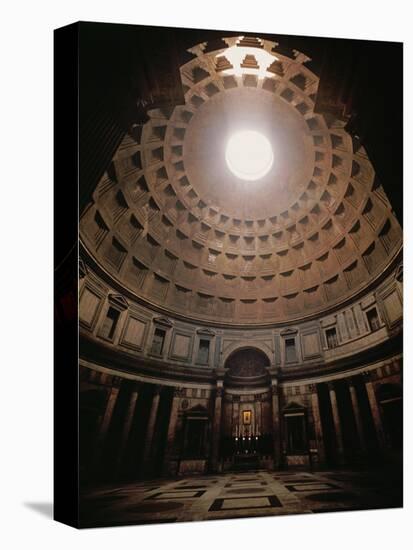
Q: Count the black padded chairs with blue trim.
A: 0